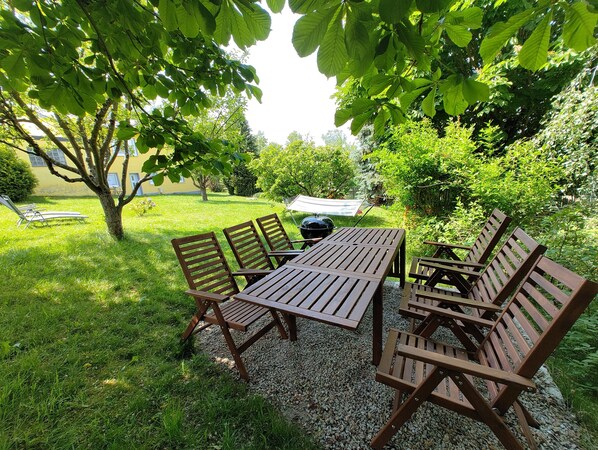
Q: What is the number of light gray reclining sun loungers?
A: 2